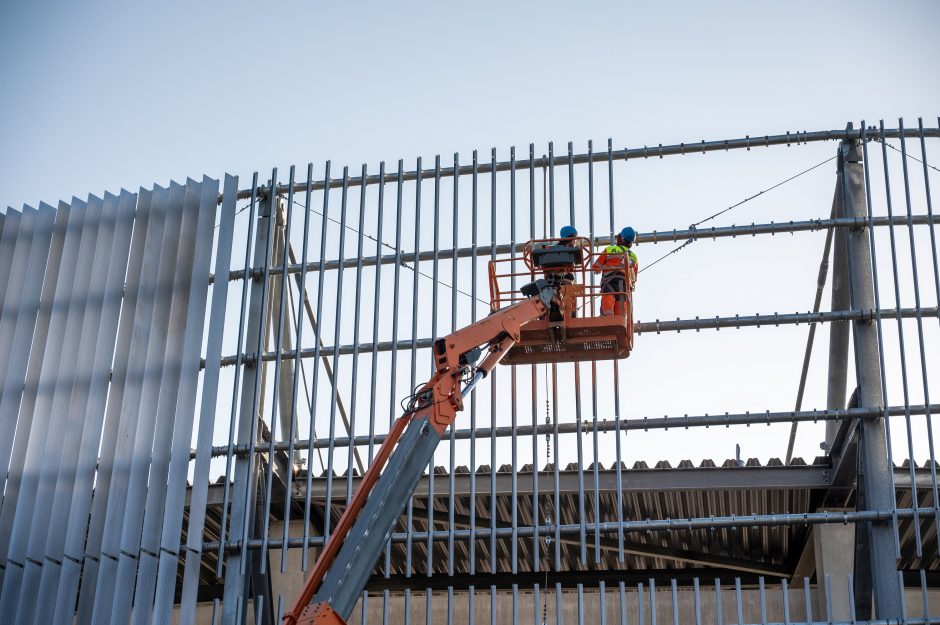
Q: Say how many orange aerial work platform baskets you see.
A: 1